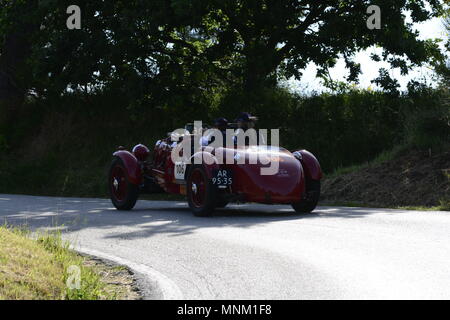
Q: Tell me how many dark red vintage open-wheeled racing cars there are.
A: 1